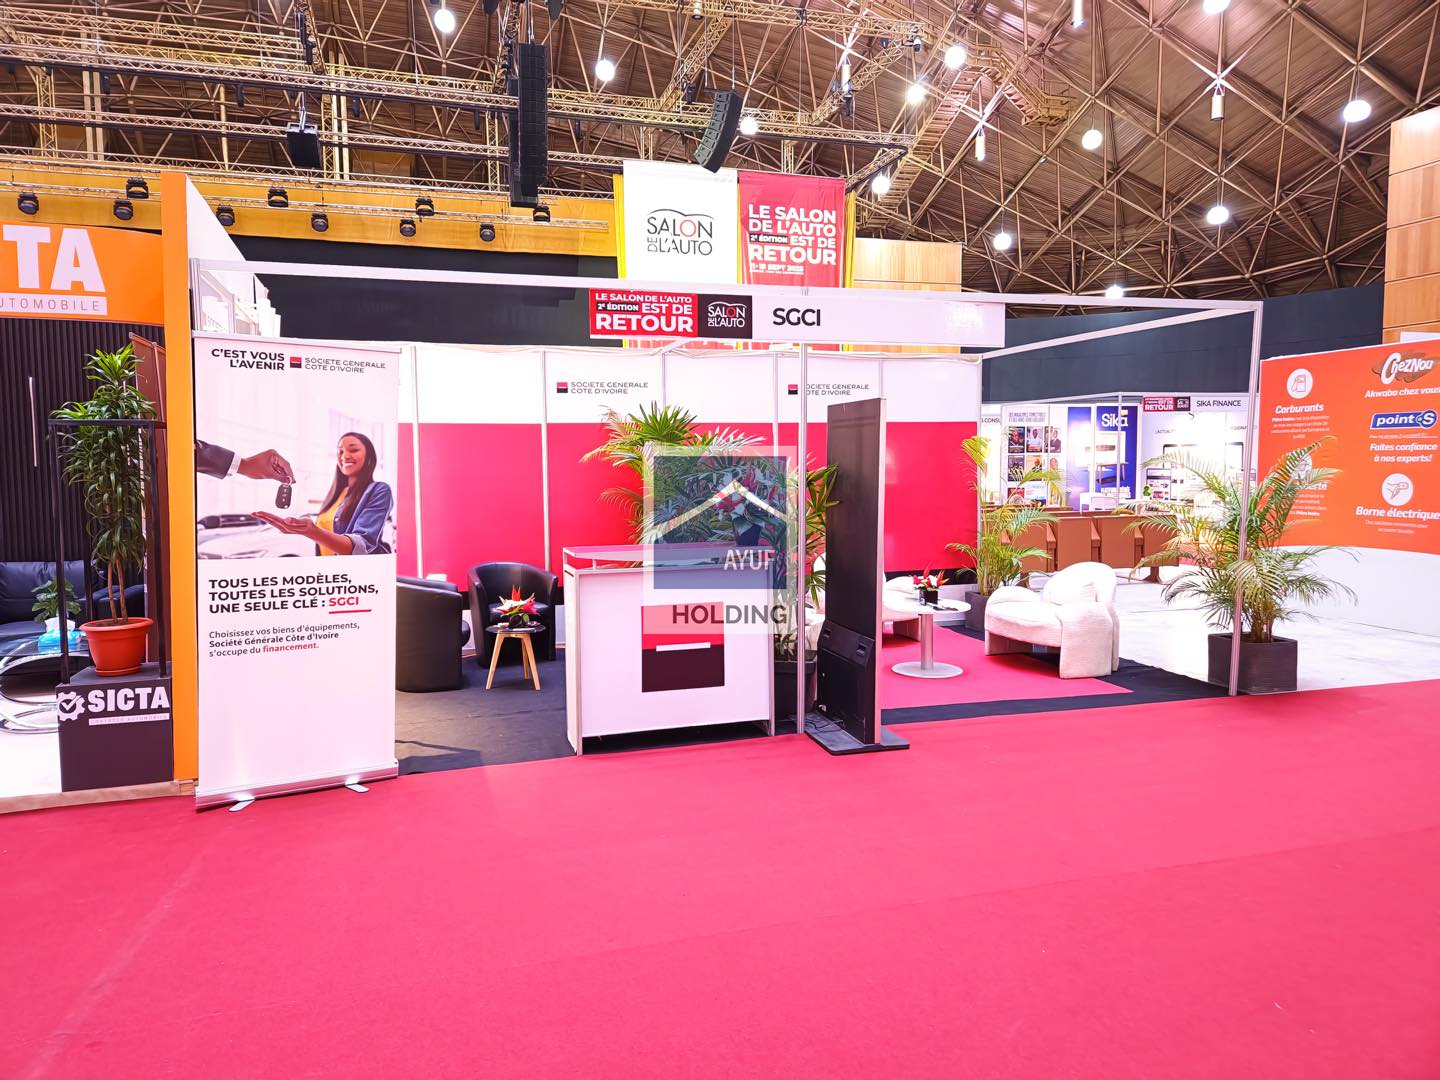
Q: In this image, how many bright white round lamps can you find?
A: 12